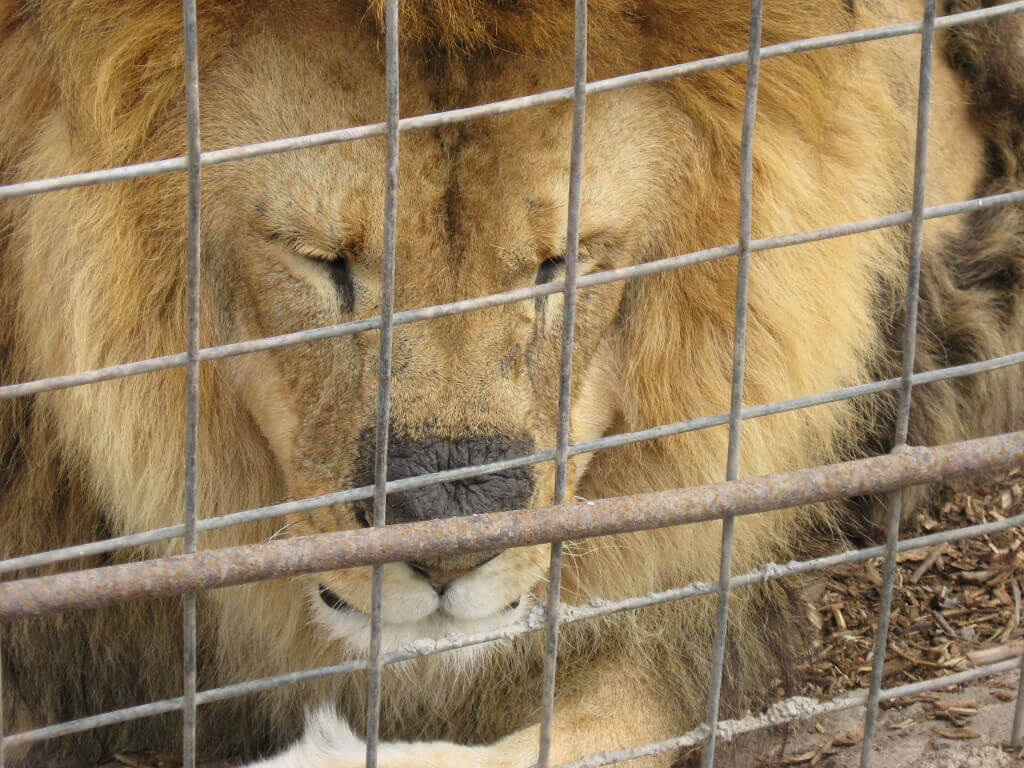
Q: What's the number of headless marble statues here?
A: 0